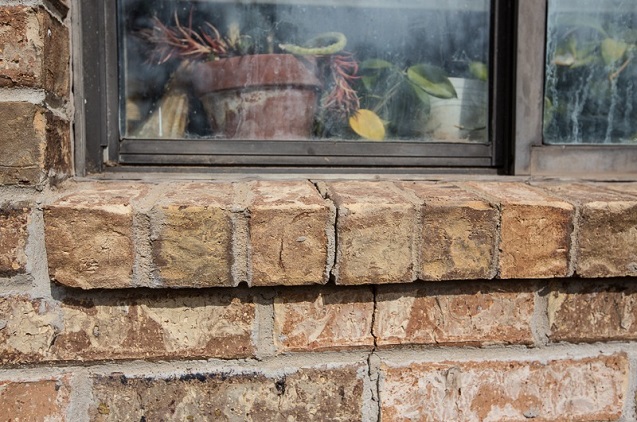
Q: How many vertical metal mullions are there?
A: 1